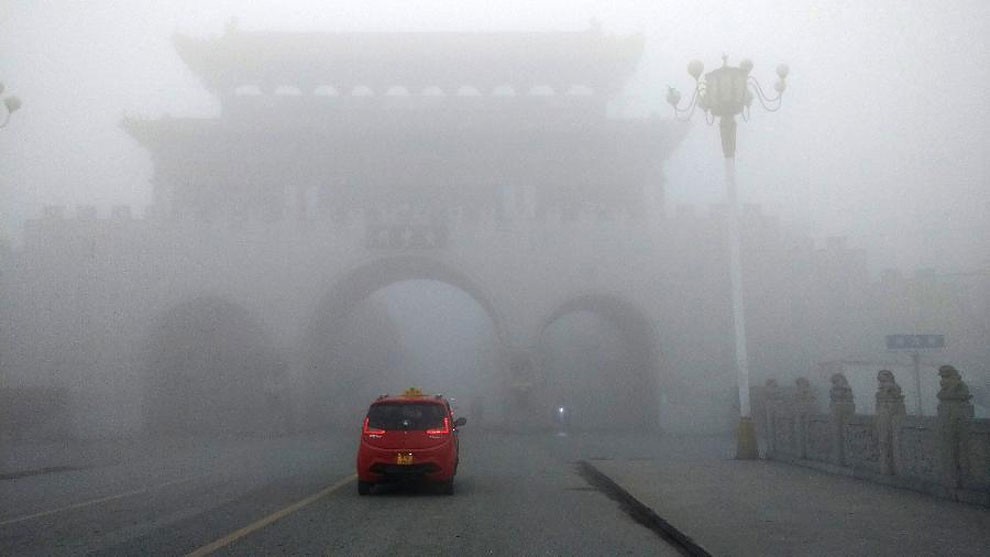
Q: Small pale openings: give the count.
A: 10